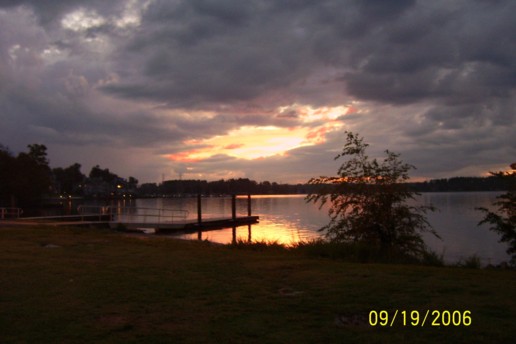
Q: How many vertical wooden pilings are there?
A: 3